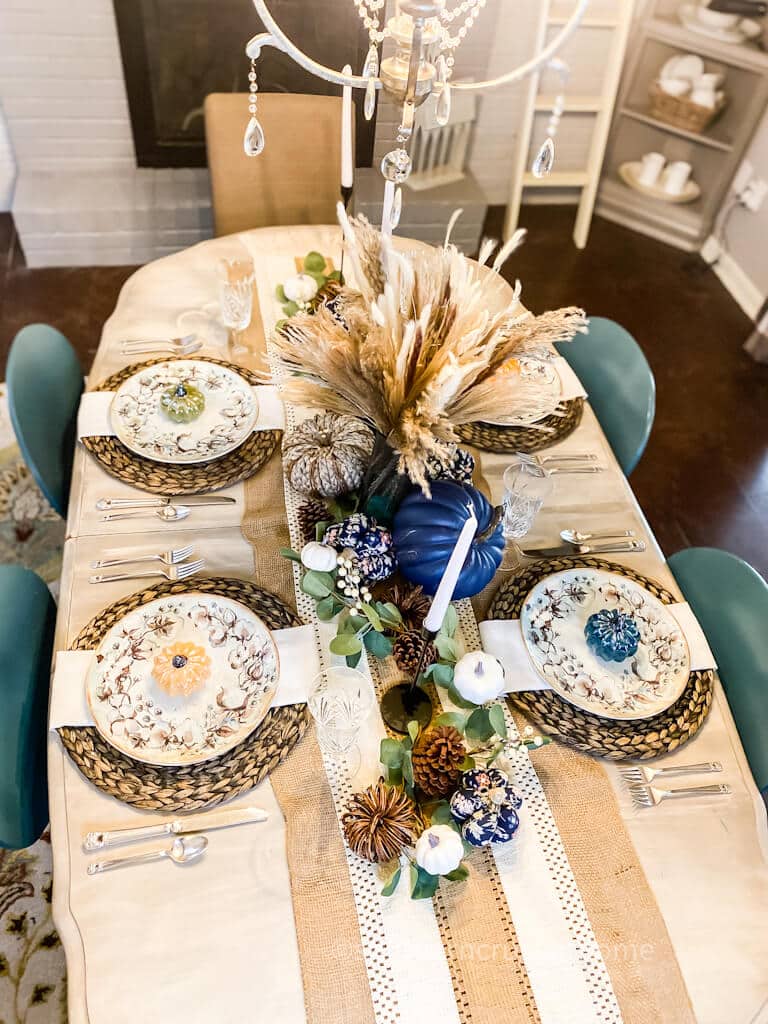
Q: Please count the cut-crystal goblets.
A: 3